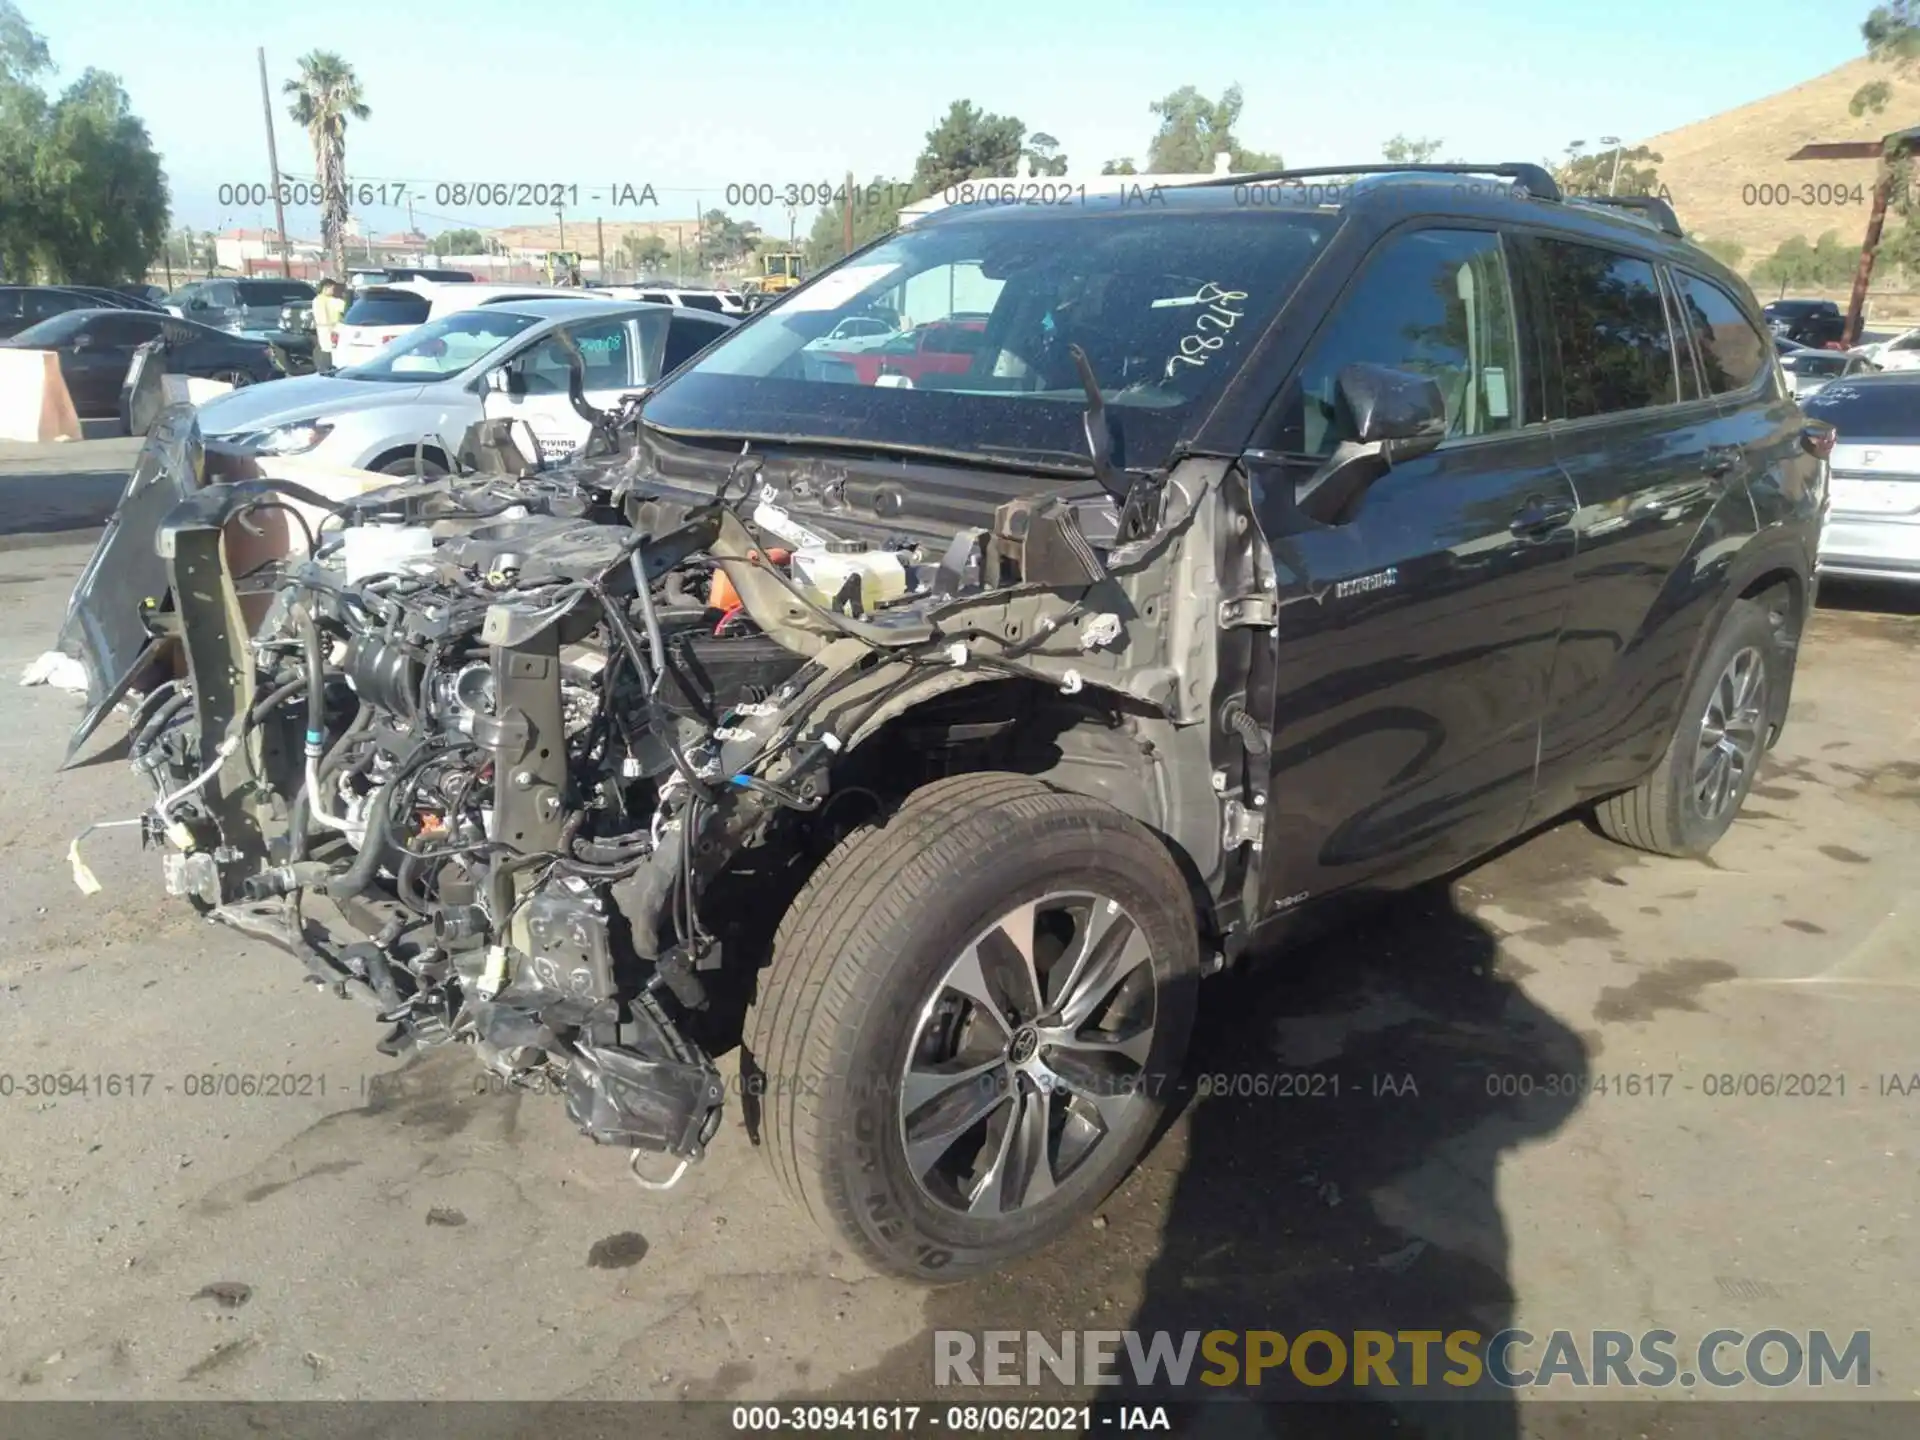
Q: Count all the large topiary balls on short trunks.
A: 0